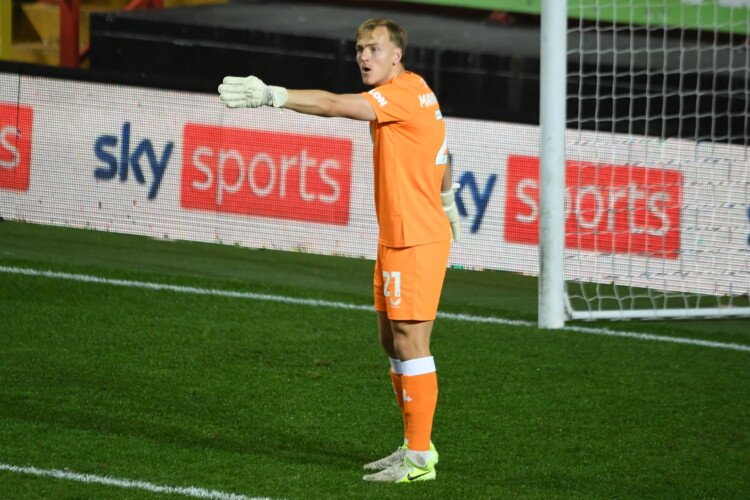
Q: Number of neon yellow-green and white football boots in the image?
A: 2